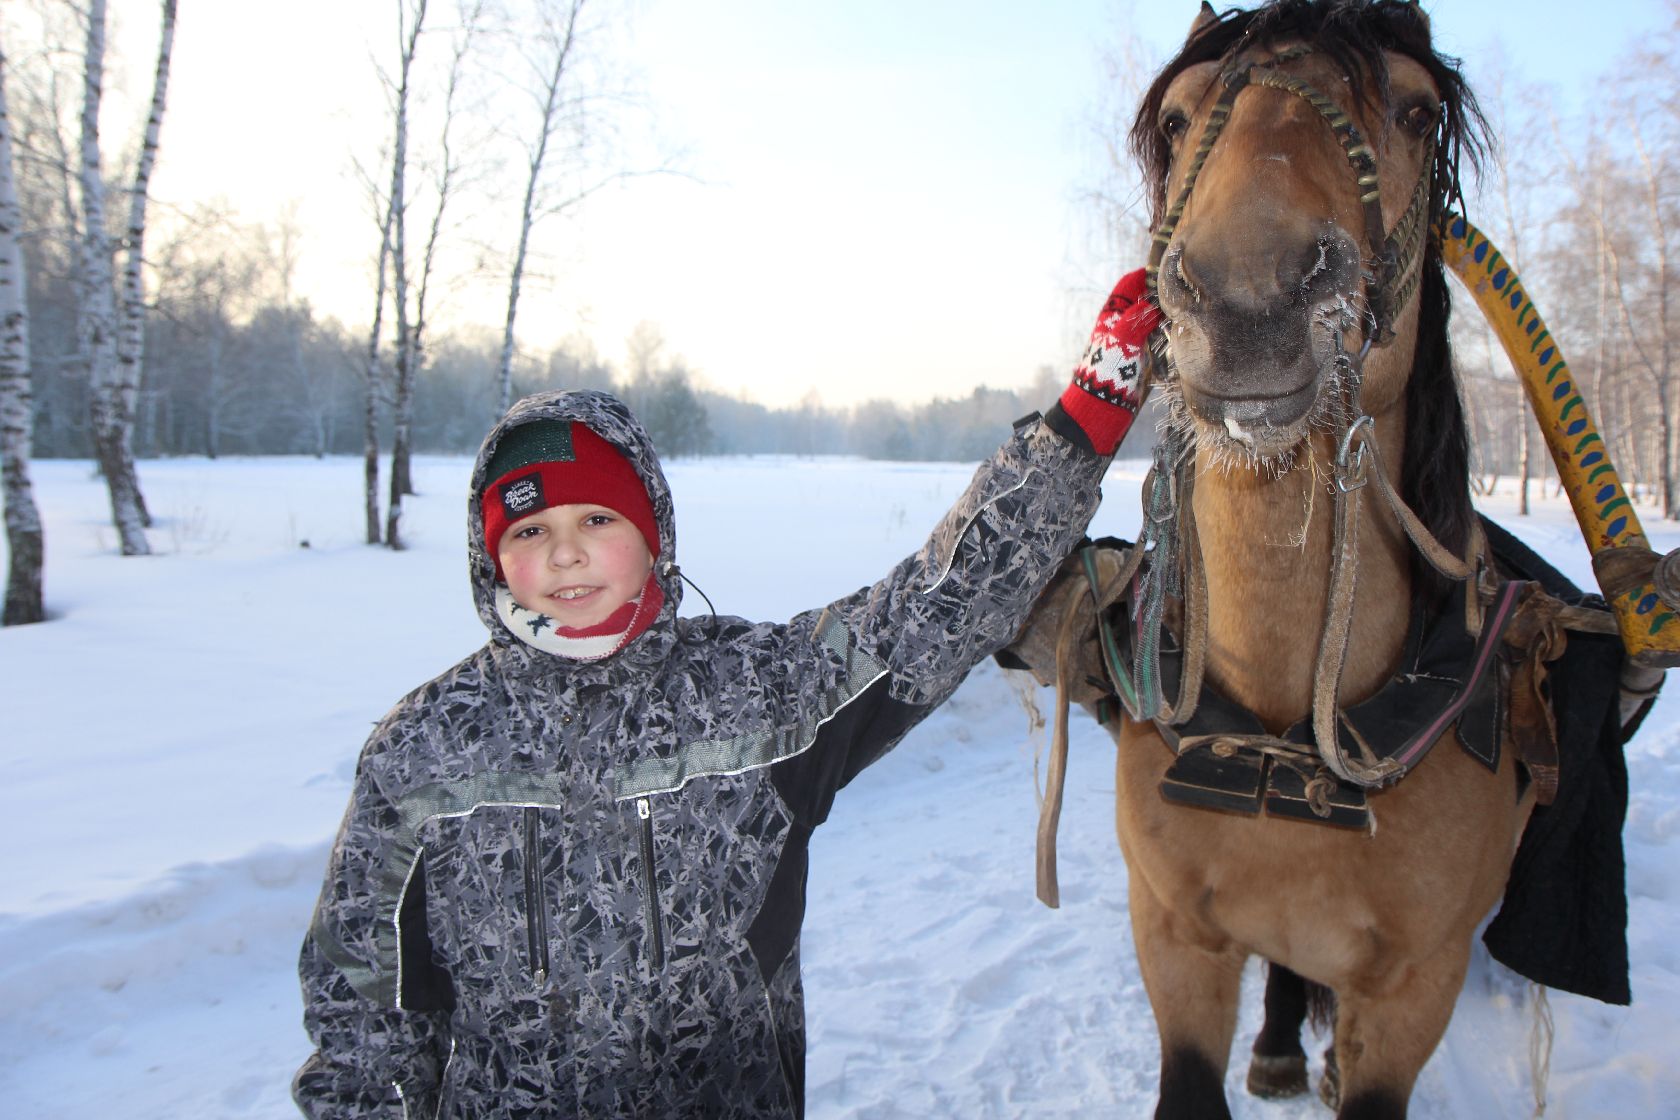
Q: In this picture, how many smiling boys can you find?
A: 1